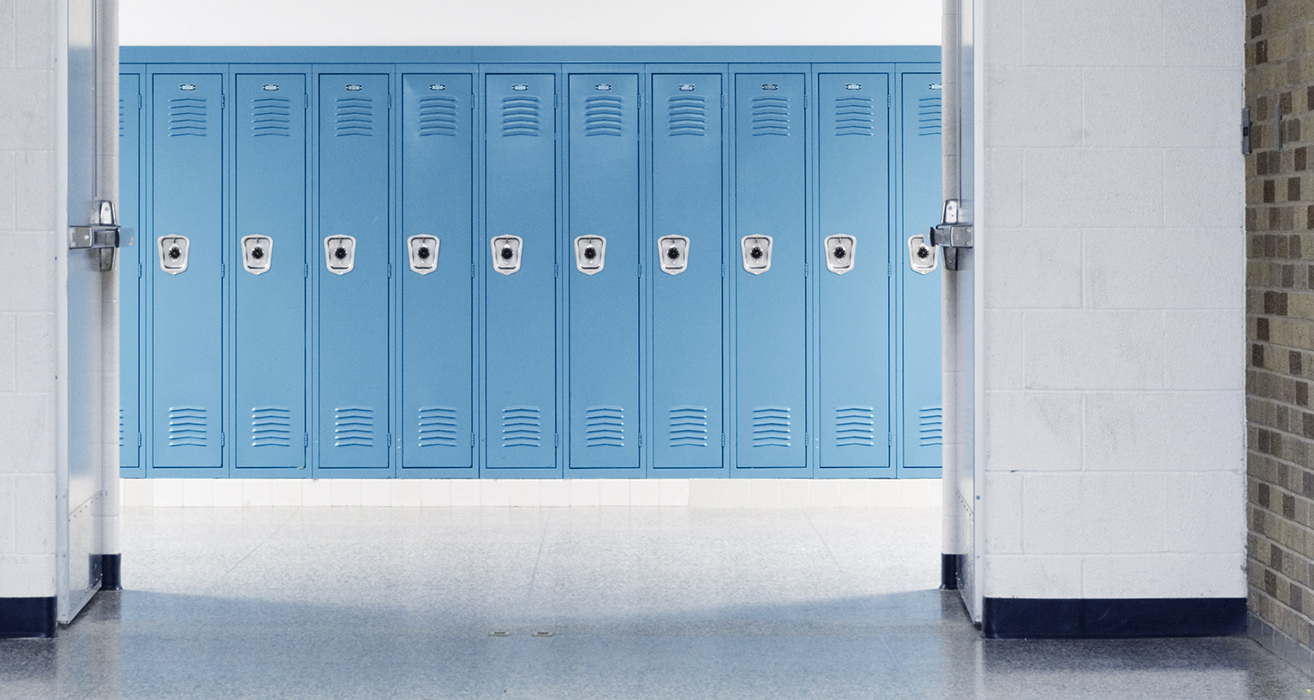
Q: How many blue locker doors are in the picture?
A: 11